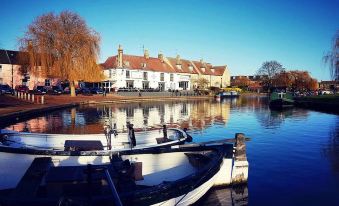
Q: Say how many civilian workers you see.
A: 0